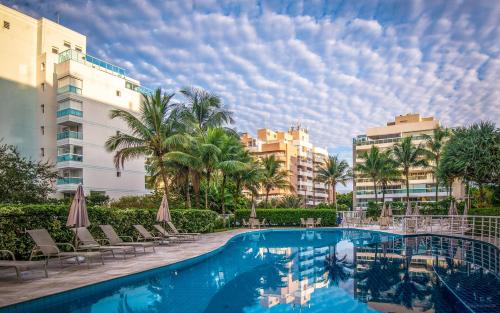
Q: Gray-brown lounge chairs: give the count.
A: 7